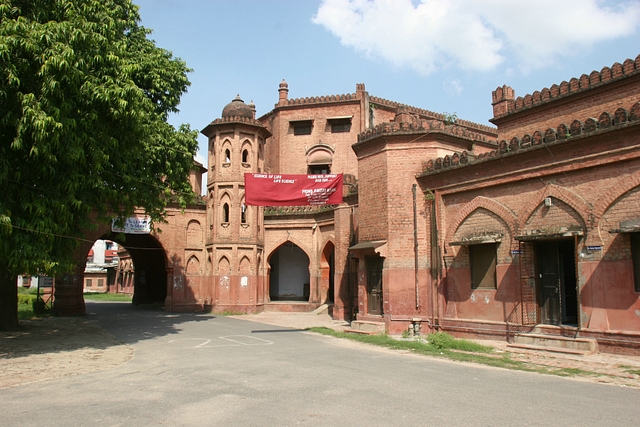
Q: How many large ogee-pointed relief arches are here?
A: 3